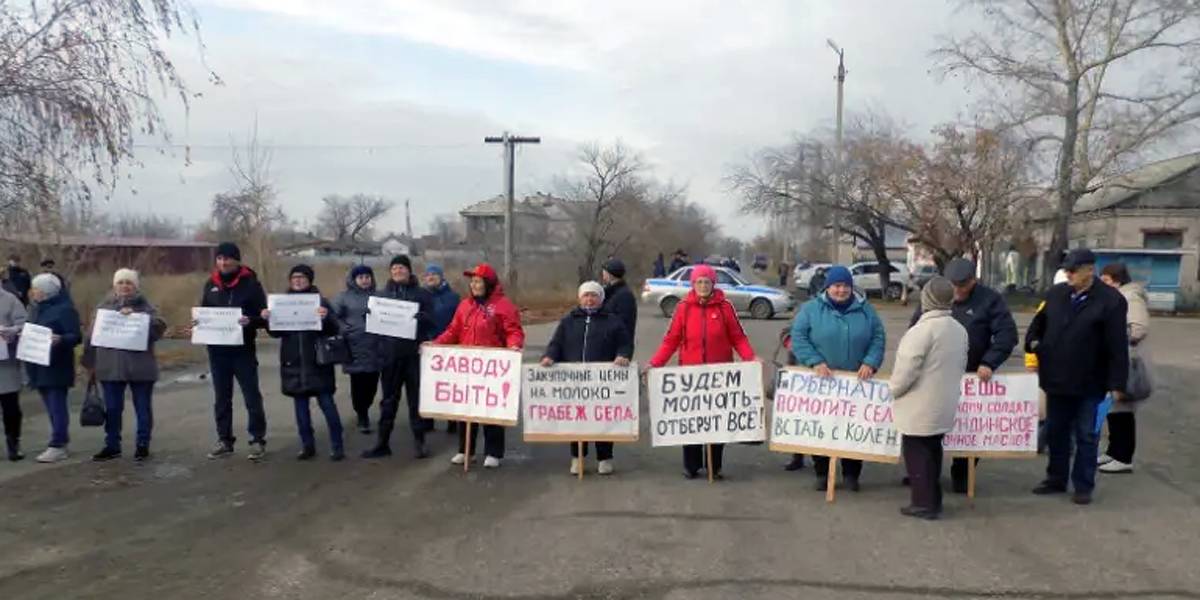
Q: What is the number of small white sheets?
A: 6